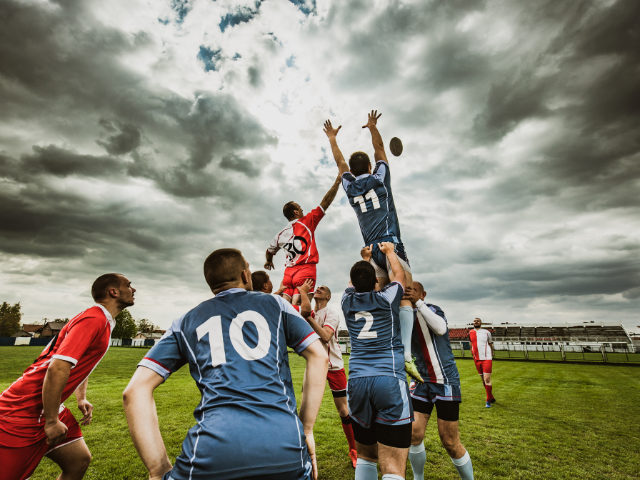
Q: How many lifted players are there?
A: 2